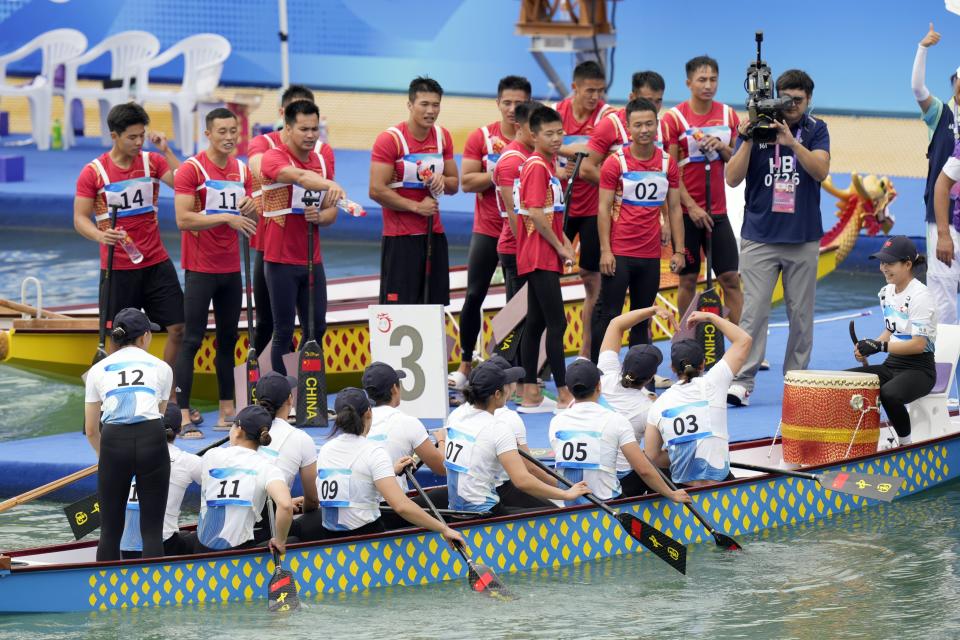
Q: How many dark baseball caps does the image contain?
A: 12